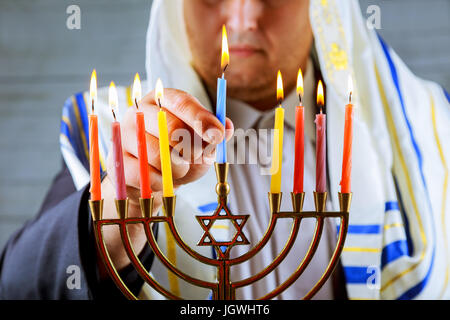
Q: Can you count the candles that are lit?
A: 9